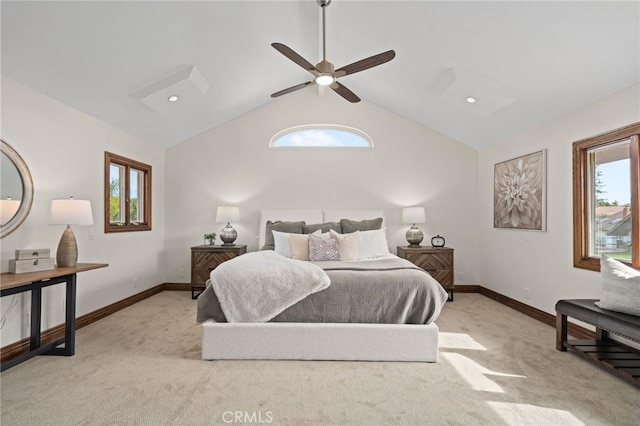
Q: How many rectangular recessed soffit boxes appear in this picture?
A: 2